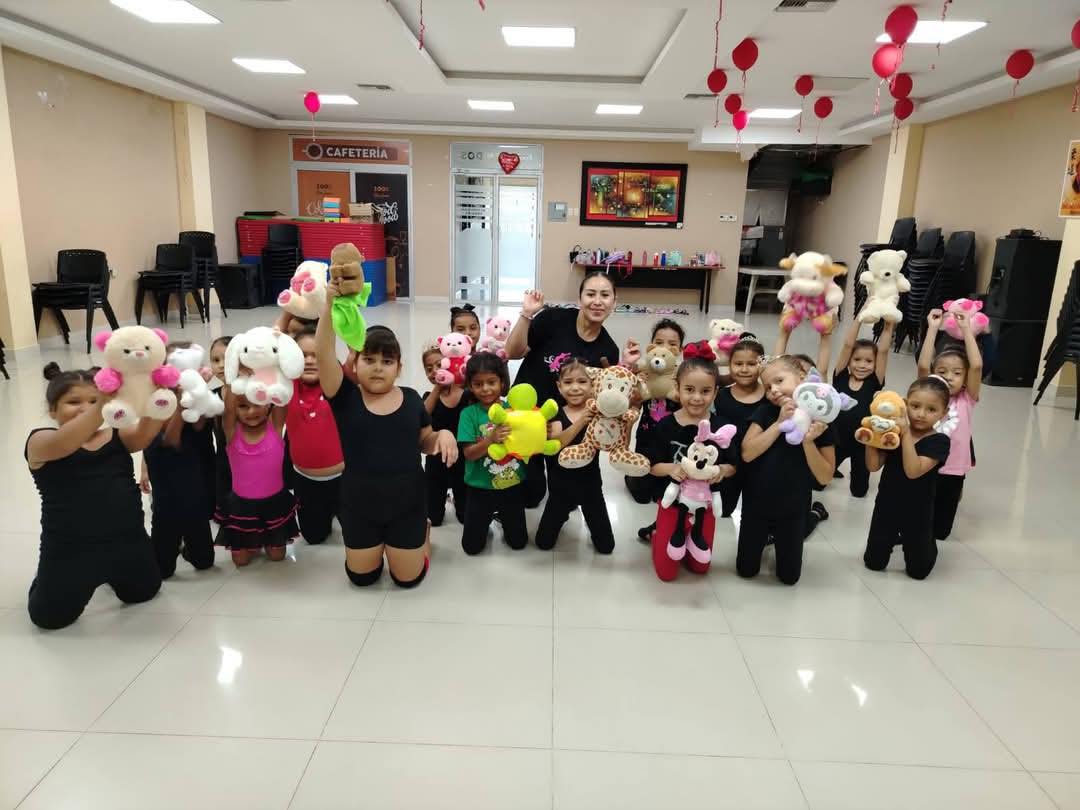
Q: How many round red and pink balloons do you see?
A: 13